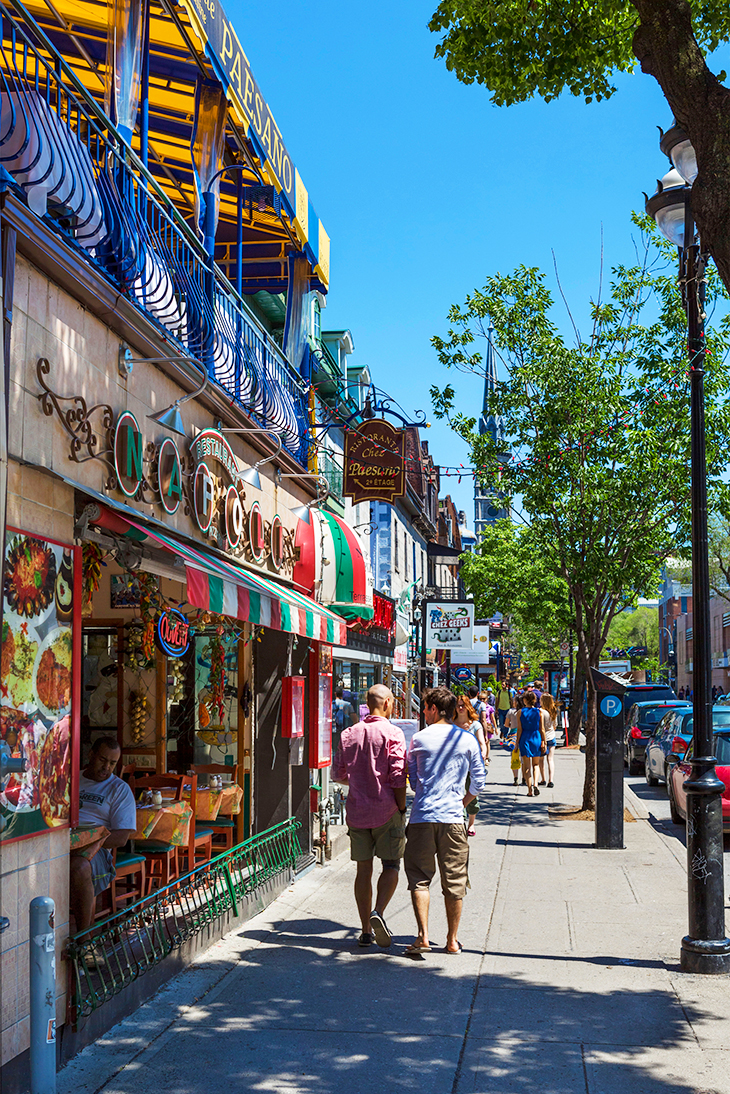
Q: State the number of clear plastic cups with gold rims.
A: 0